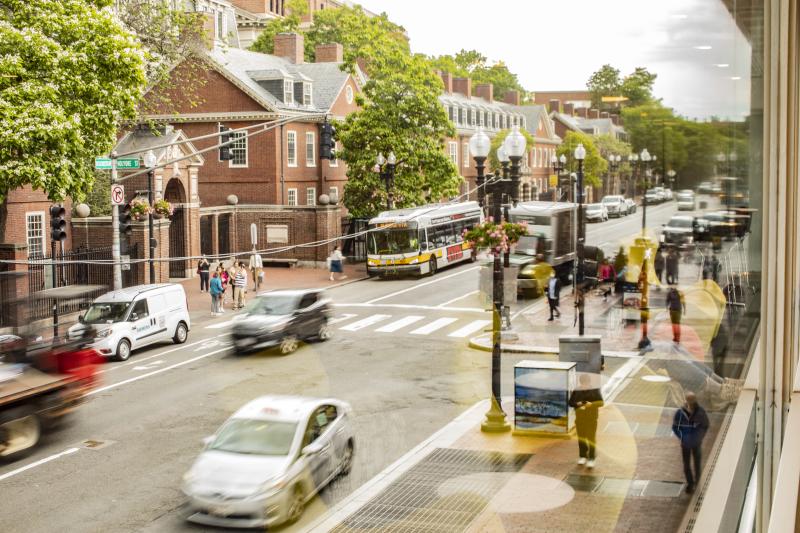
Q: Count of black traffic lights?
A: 4